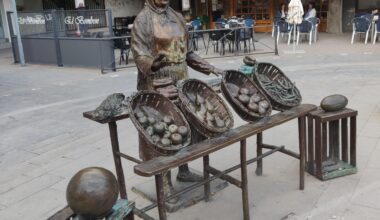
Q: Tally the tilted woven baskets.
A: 4